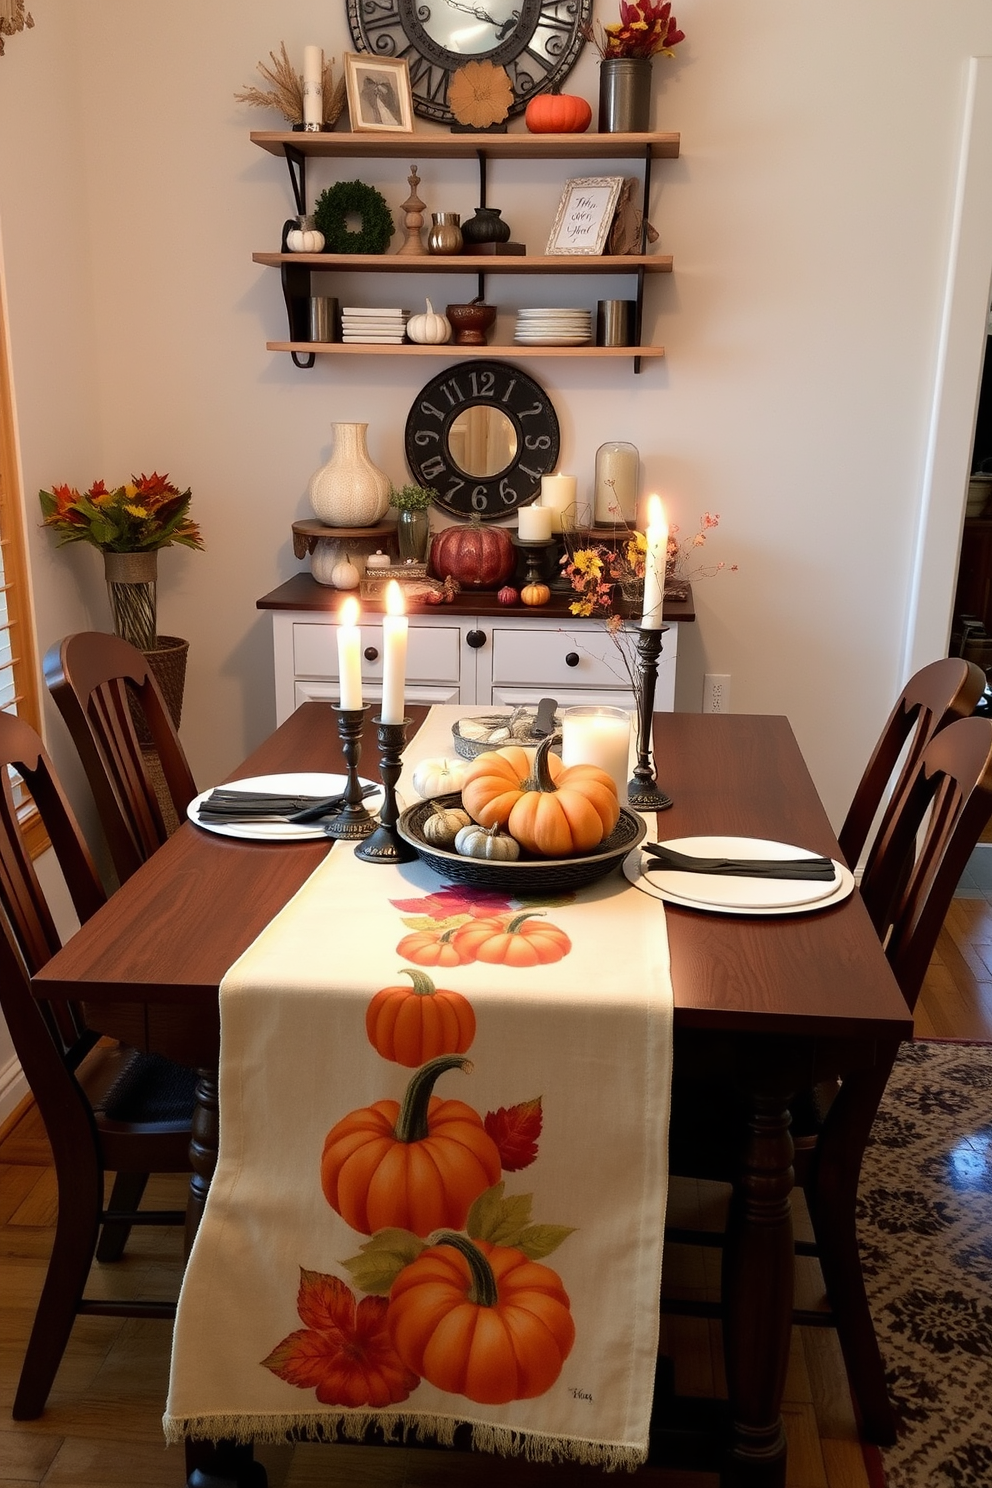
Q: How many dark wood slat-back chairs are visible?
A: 4